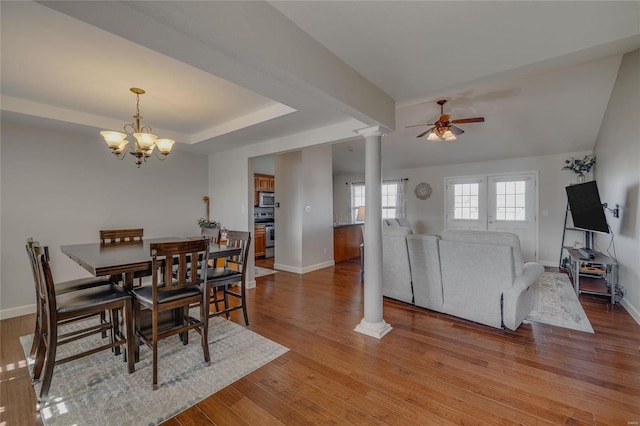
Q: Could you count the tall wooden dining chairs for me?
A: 6